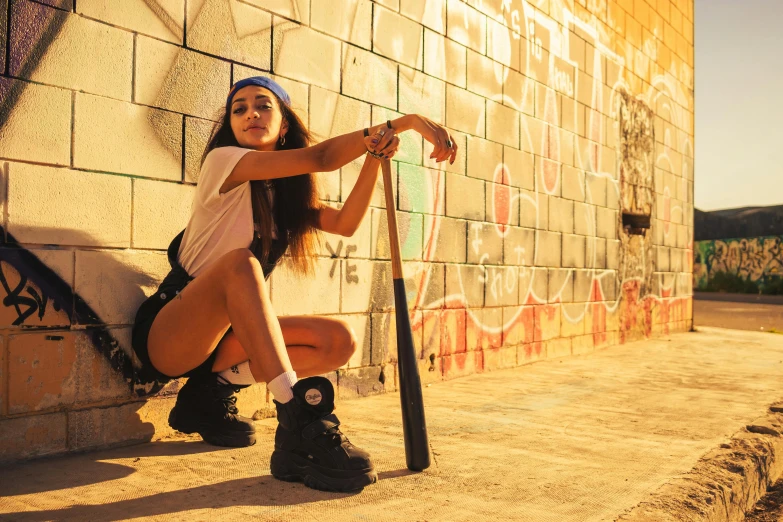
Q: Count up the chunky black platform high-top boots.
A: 2